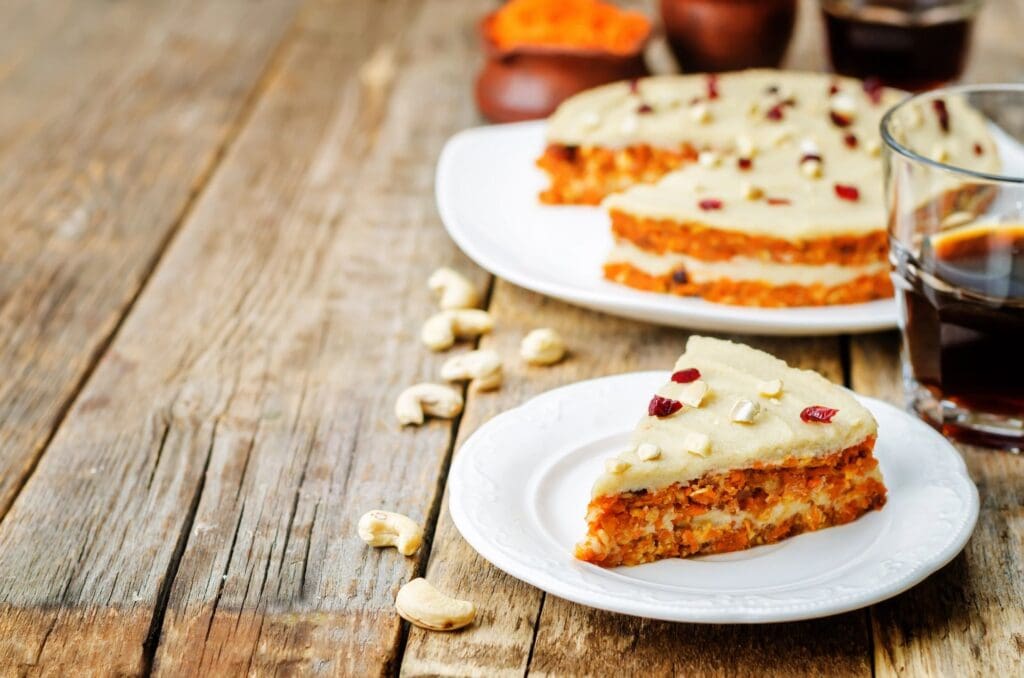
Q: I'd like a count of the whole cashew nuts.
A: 7